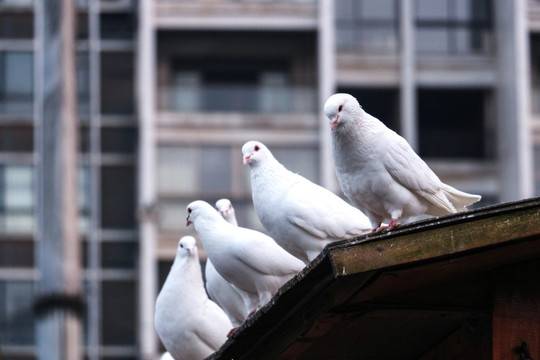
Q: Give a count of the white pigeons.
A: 5